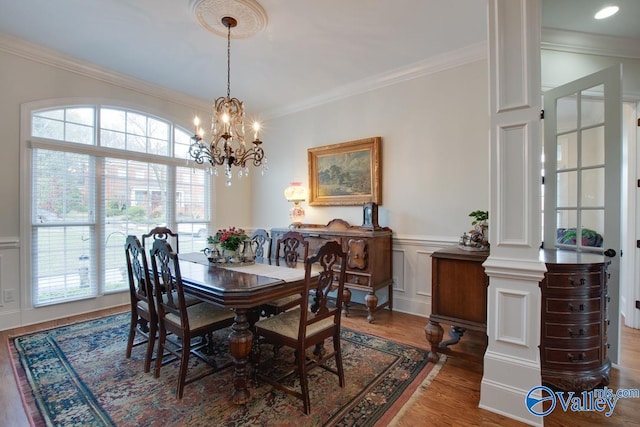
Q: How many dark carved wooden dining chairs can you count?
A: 6